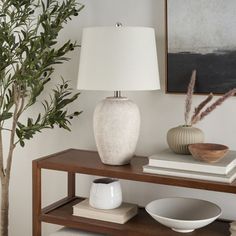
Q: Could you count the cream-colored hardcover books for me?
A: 3